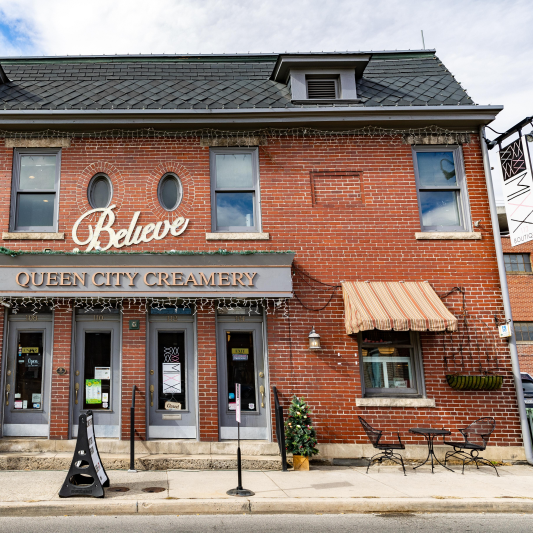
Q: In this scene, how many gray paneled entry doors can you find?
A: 4